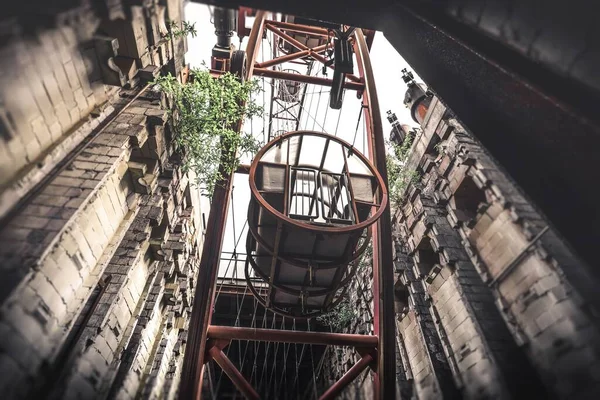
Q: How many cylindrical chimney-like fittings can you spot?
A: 2